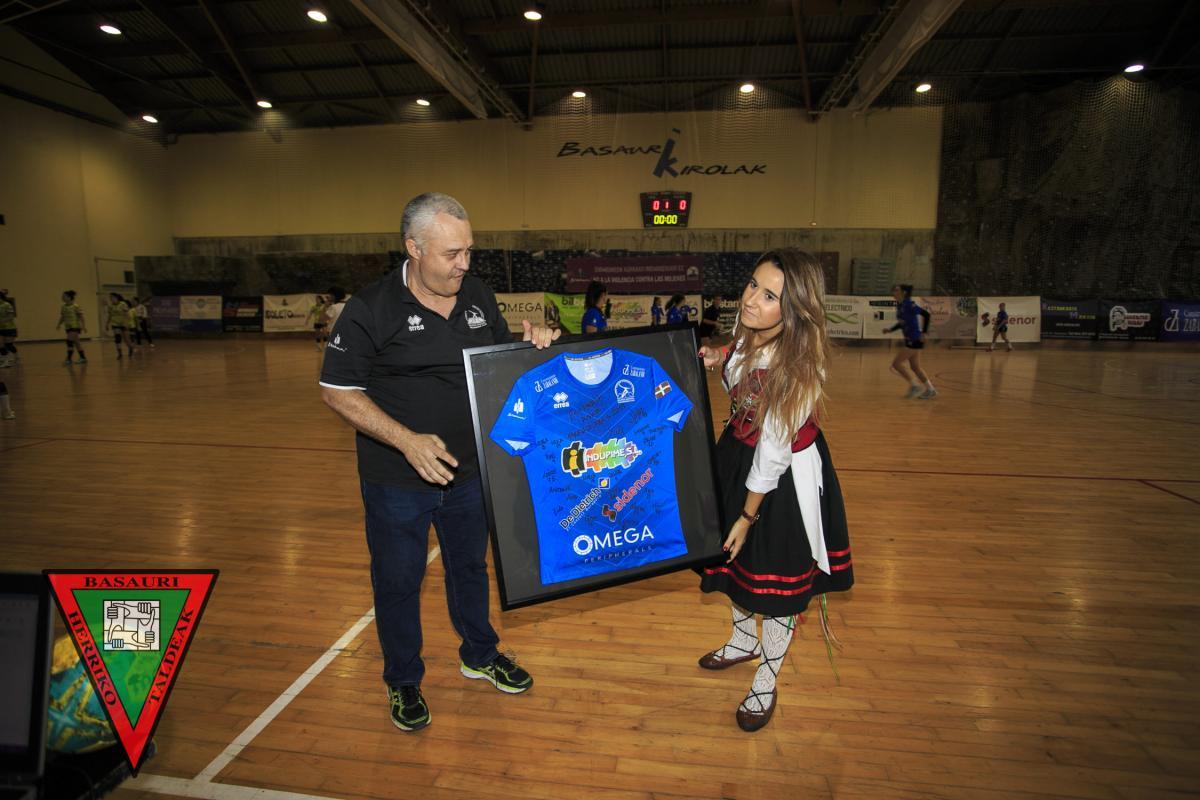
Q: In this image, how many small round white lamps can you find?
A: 10